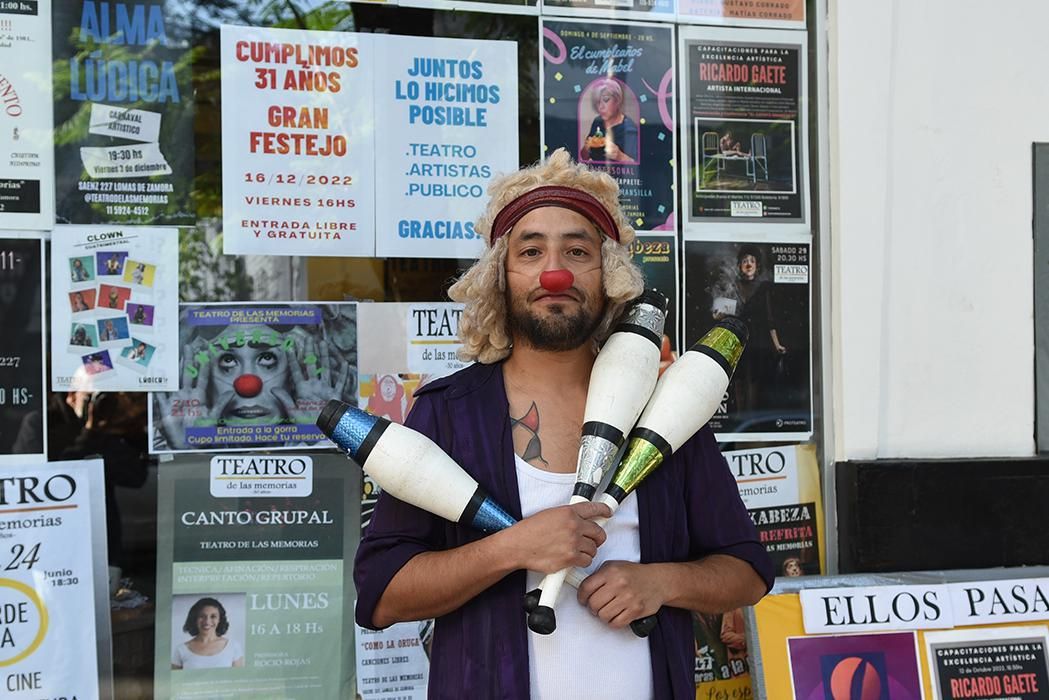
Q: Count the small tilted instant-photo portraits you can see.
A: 10